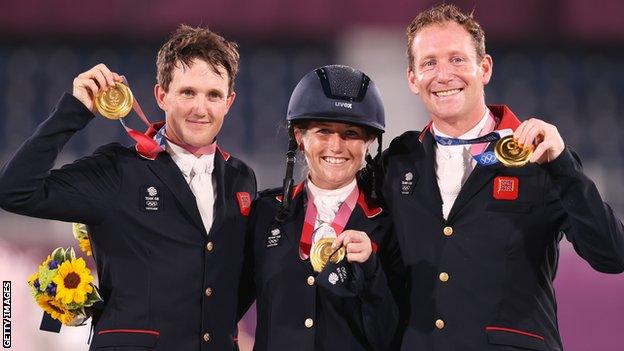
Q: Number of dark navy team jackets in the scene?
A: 3